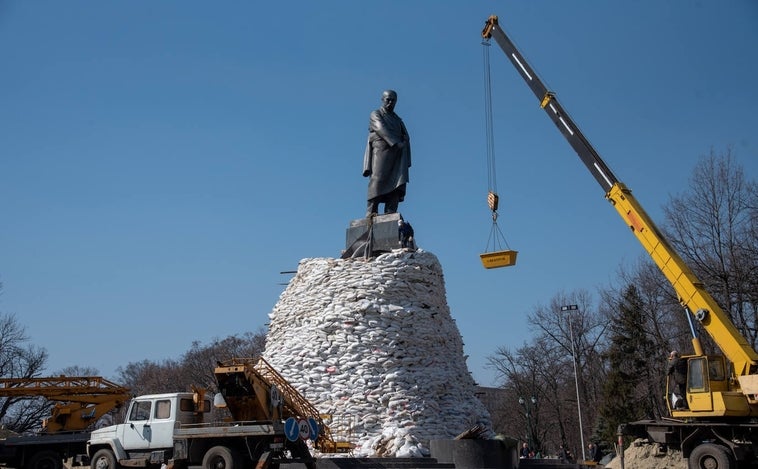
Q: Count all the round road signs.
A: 3